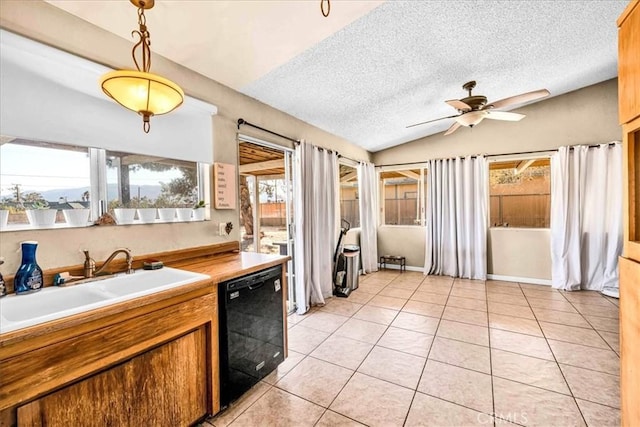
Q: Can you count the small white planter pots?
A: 8